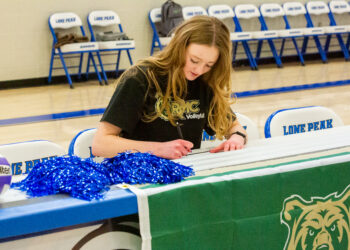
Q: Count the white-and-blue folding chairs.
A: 14